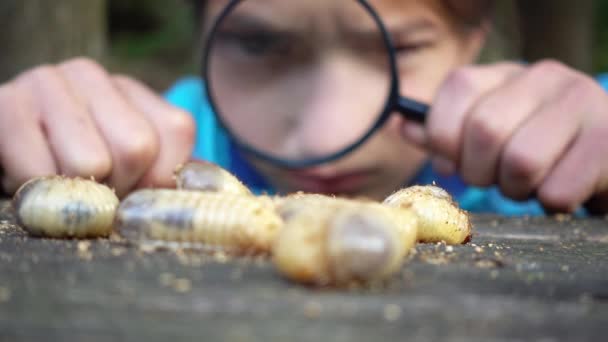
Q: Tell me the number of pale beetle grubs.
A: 6